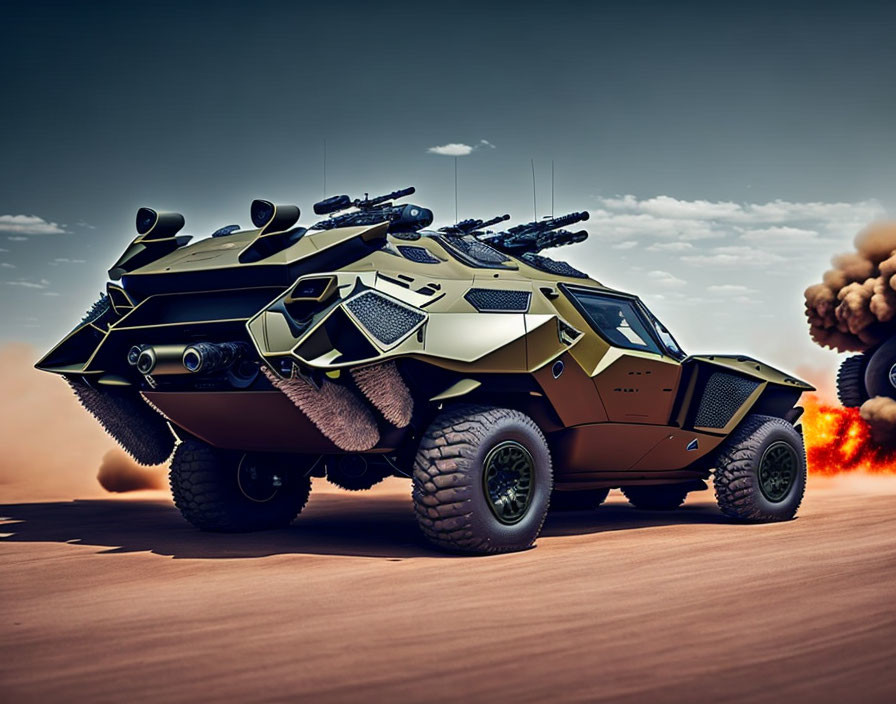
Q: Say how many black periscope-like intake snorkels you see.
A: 2